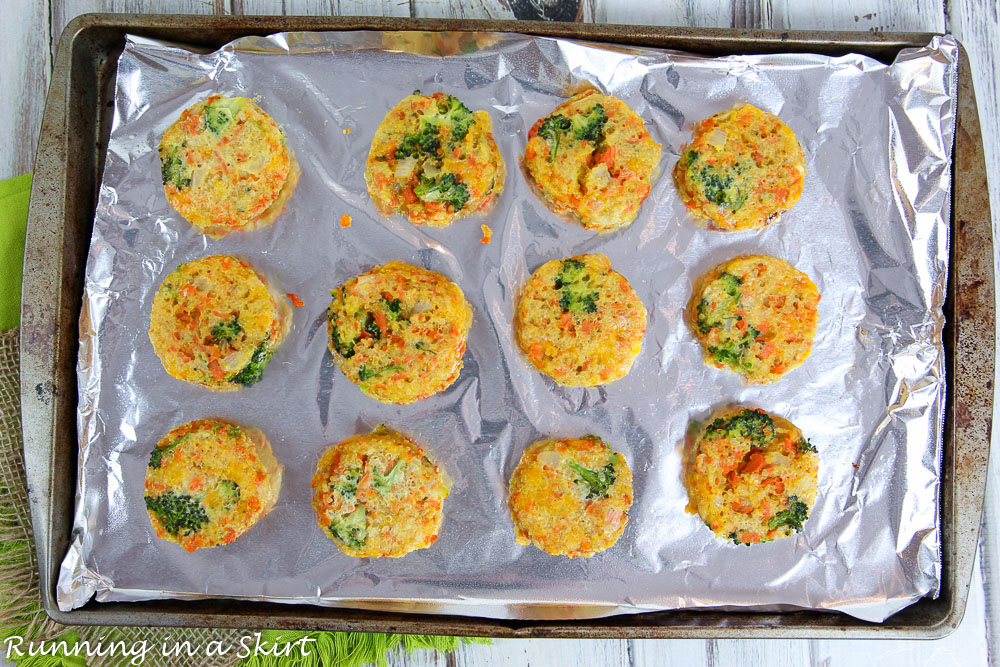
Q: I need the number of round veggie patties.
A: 12